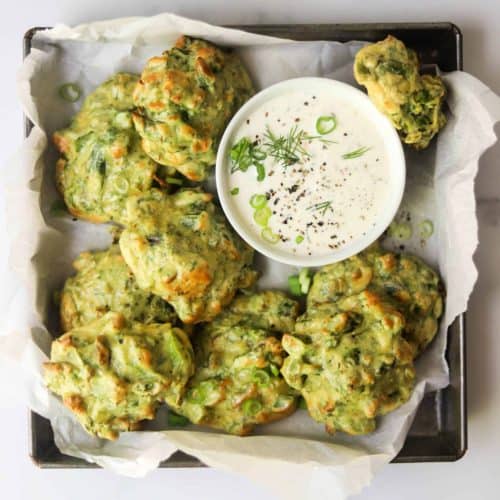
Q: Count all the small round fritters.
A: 9